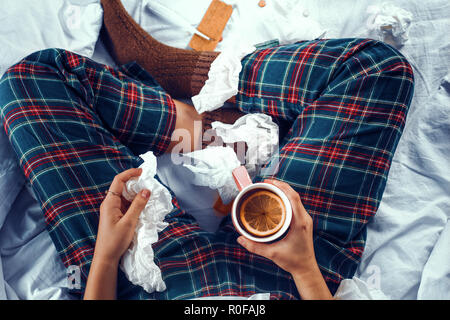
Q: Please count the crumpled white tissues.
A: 5